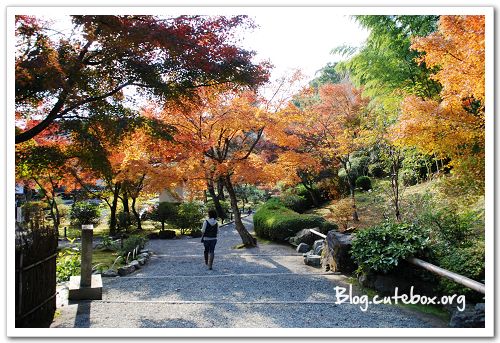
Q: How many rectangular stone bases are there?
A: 1